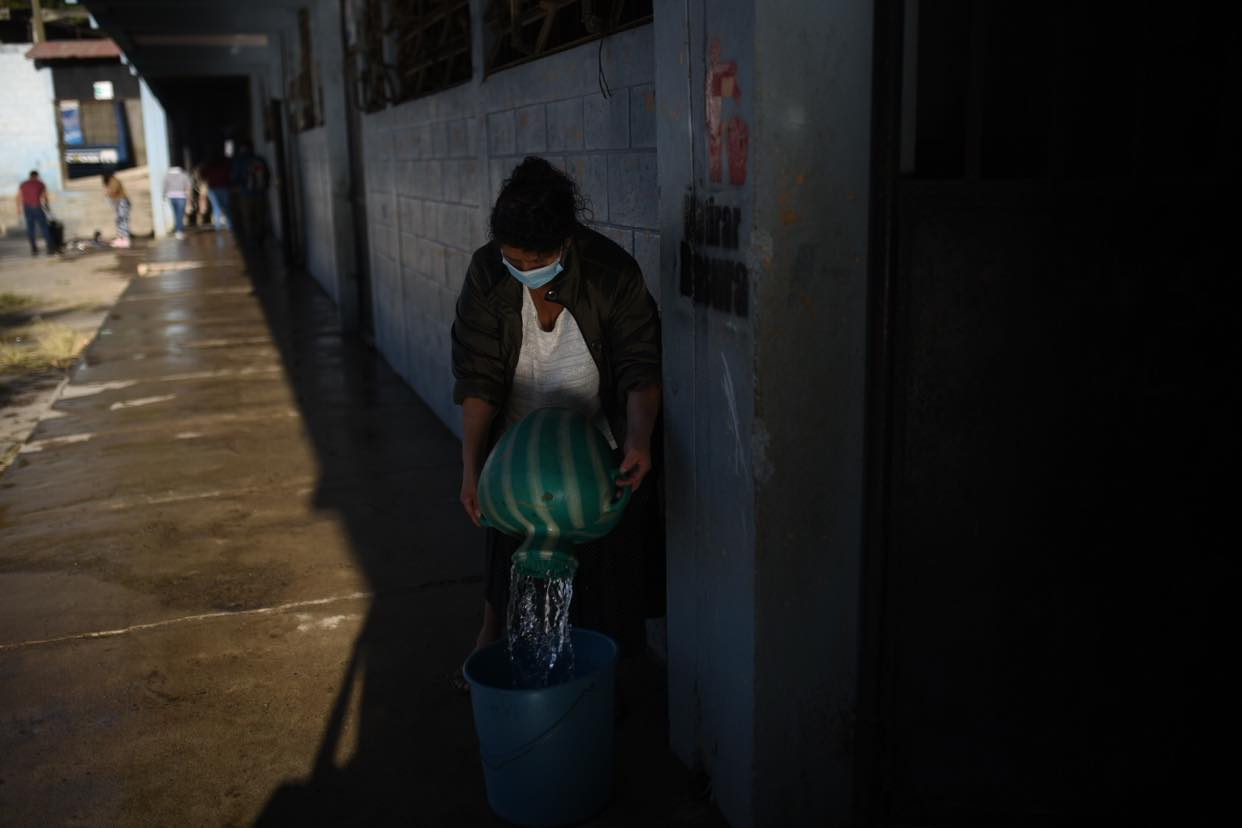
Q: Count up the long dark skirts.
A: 1